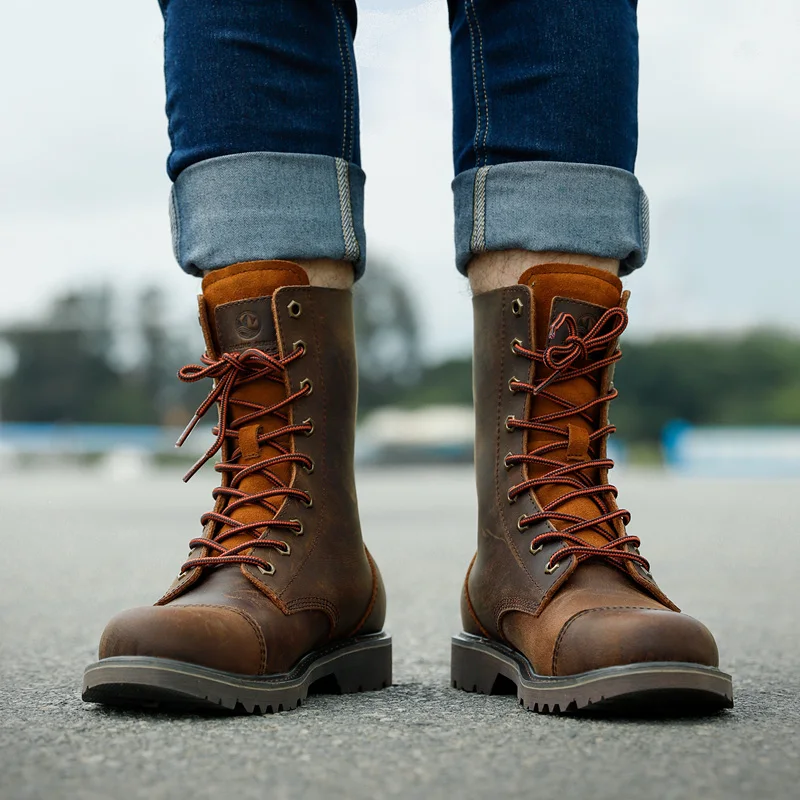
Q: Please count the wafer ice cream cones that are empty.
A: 0